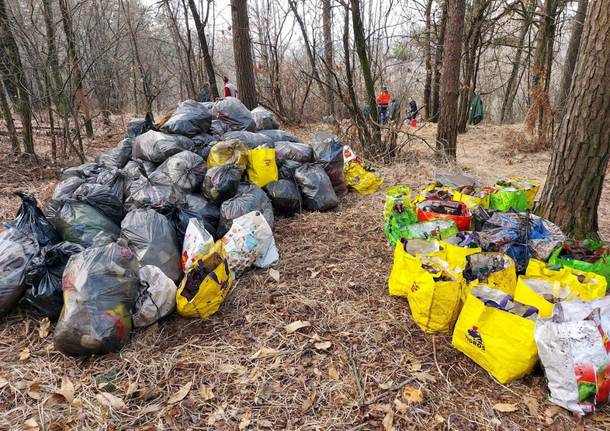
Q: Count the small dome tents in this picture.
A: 0